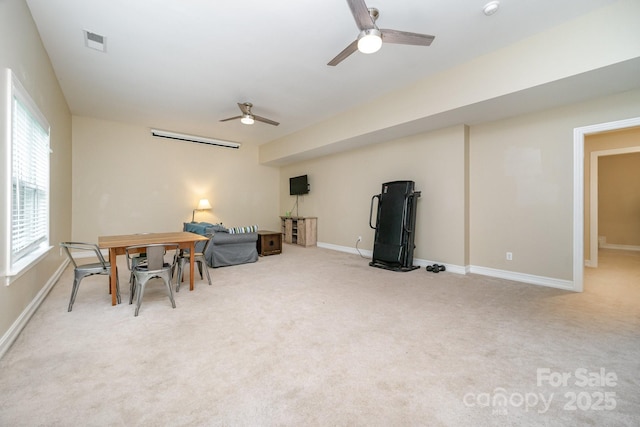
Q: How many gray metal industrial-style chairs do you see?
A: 4